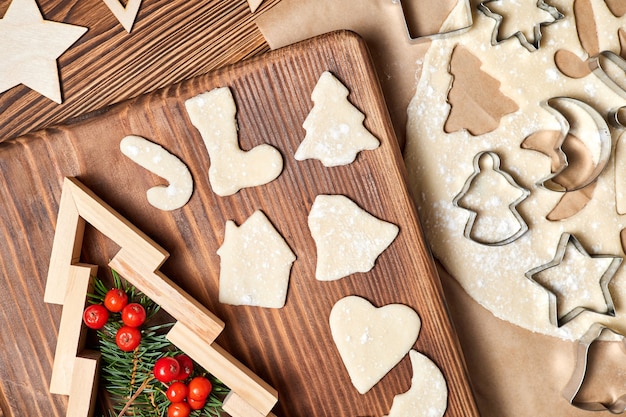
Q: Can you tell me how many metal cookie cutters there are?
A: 8